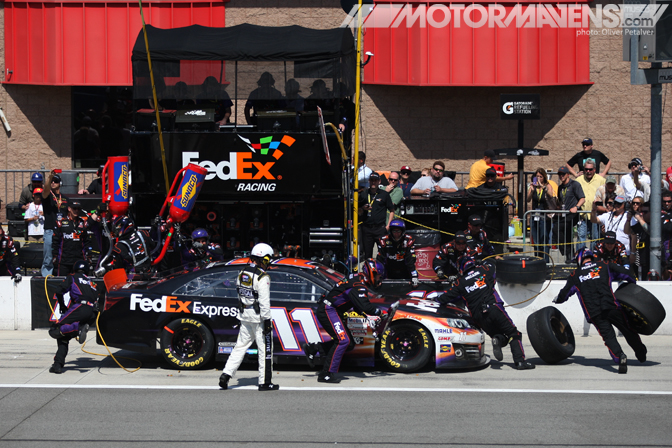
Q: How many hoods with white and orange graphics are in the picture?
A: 1